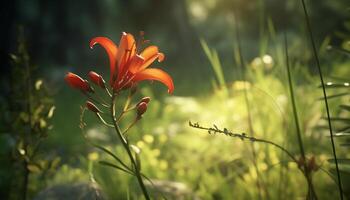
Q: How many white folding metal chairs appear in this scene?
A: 0